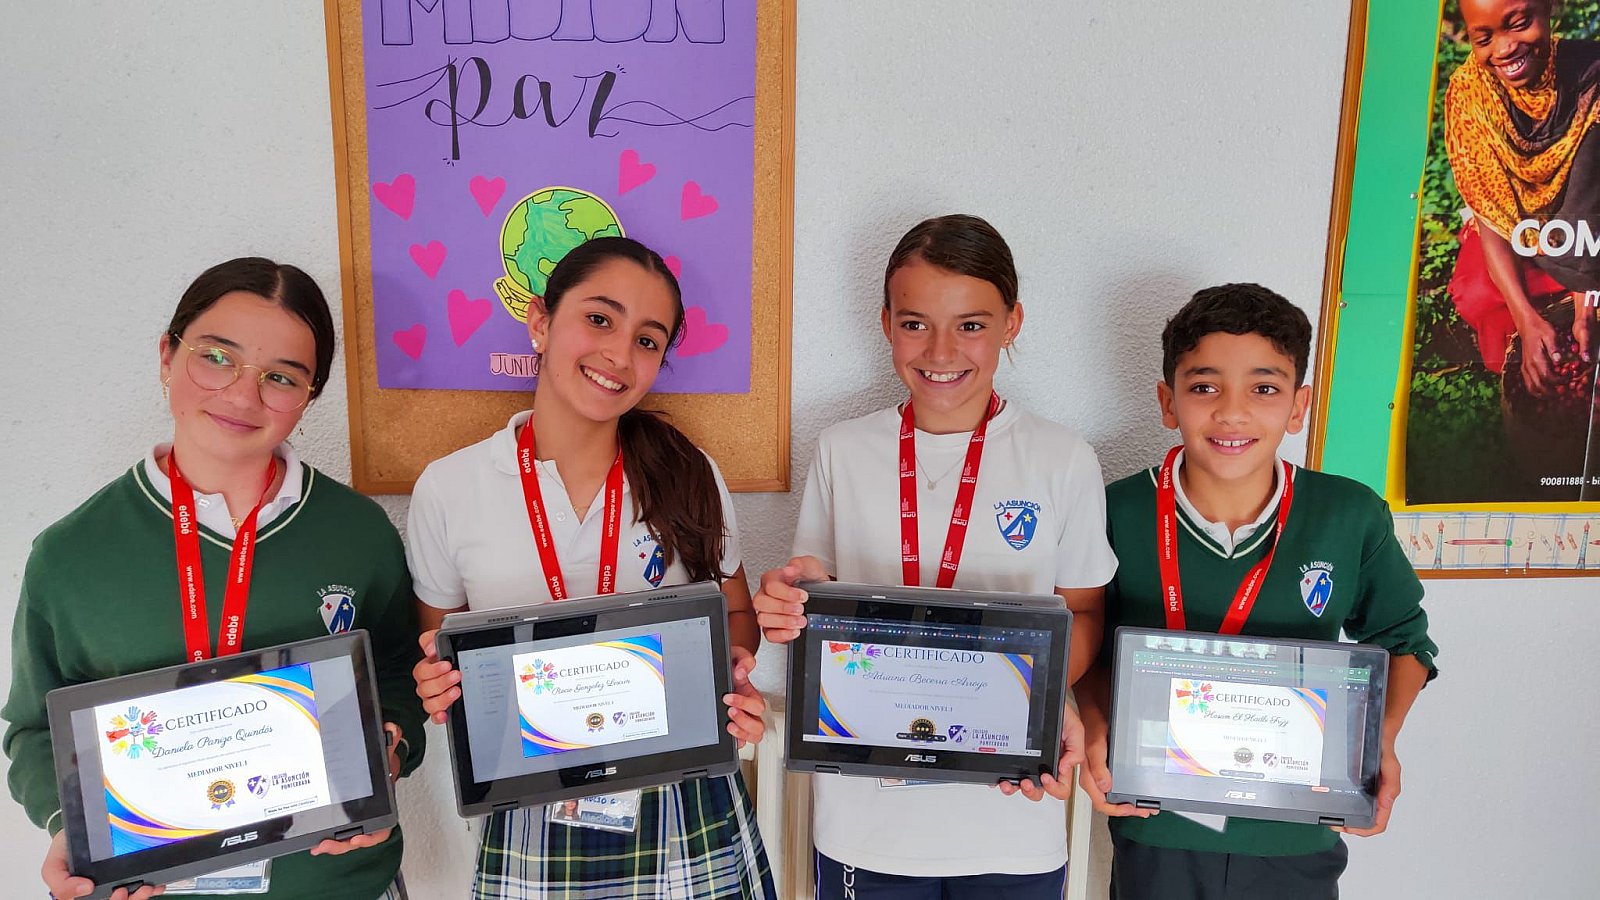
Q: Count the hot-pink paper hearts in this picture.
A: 9